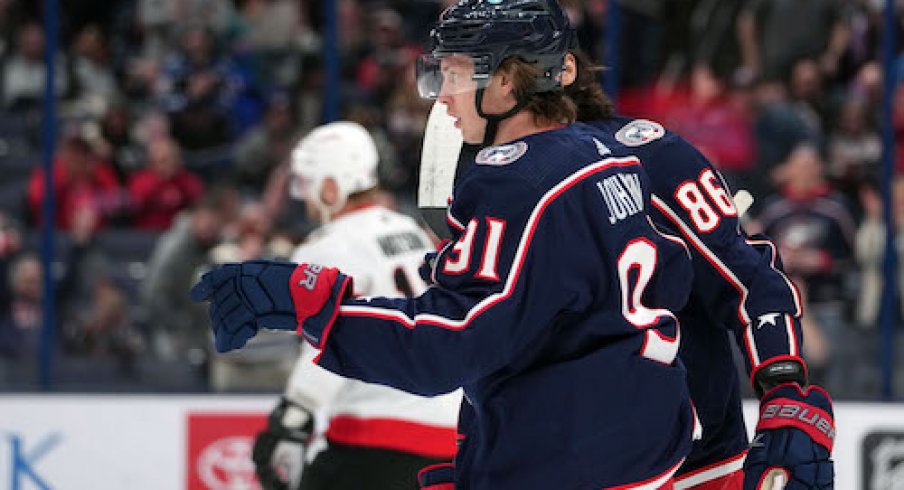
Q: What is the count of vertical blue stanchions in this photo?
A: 4